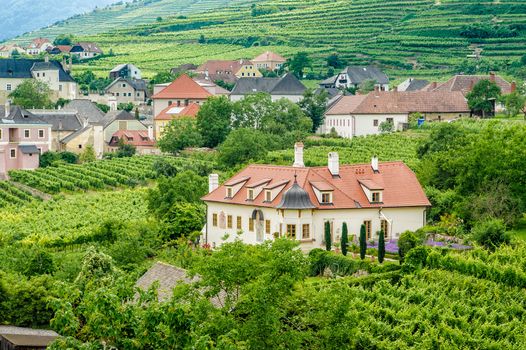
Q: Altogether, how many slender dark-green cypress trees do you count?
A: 4